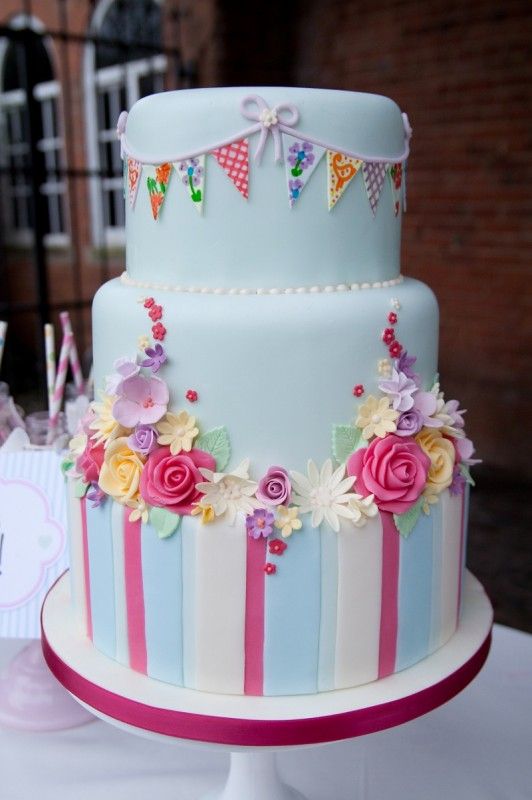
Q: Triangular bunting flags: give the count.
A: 8